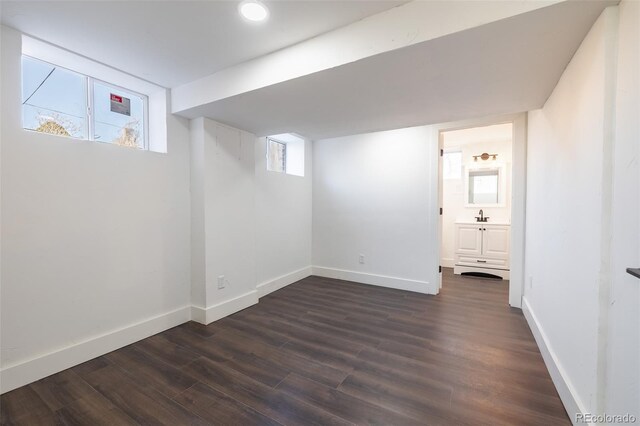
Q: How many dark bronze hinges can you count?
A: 3